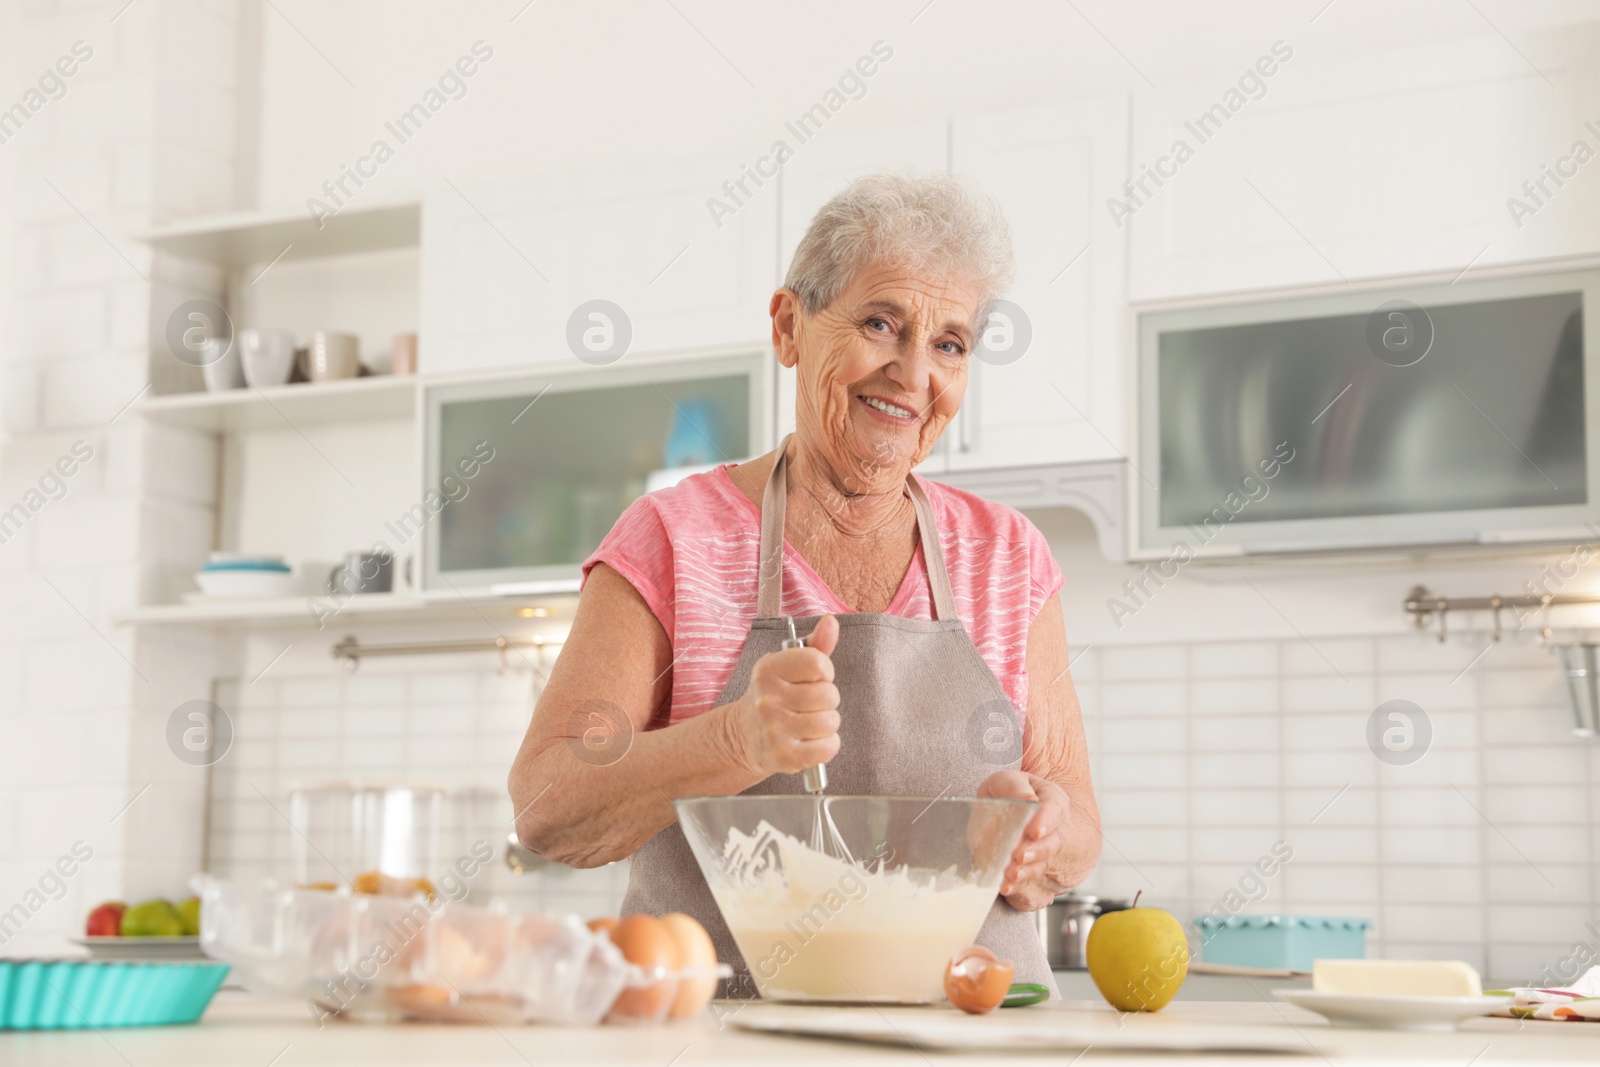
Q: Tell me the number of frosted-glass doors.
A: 2